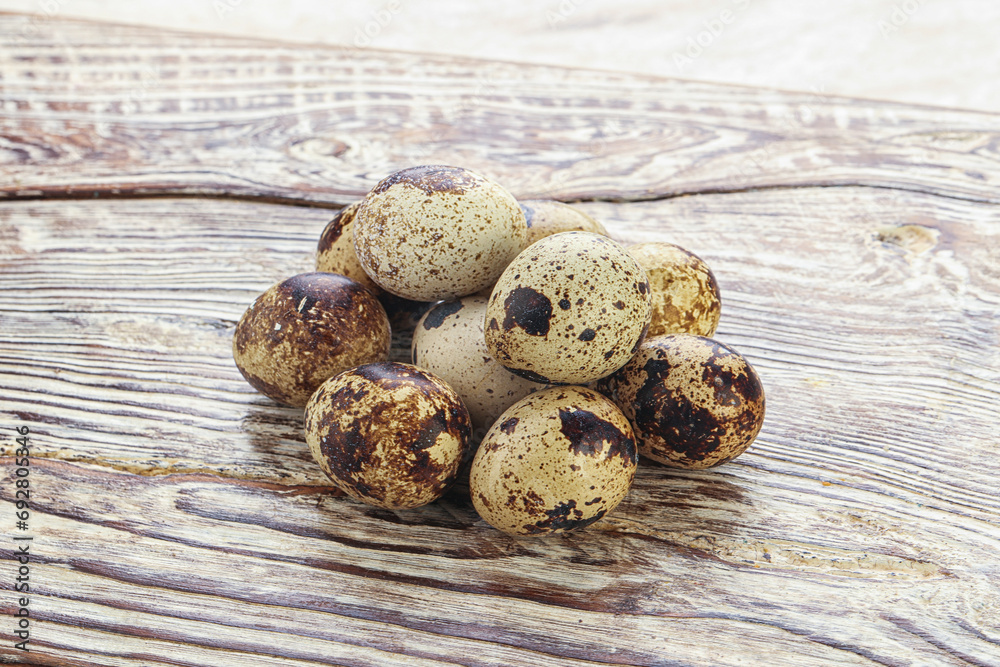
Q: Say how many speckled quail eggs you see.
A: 10